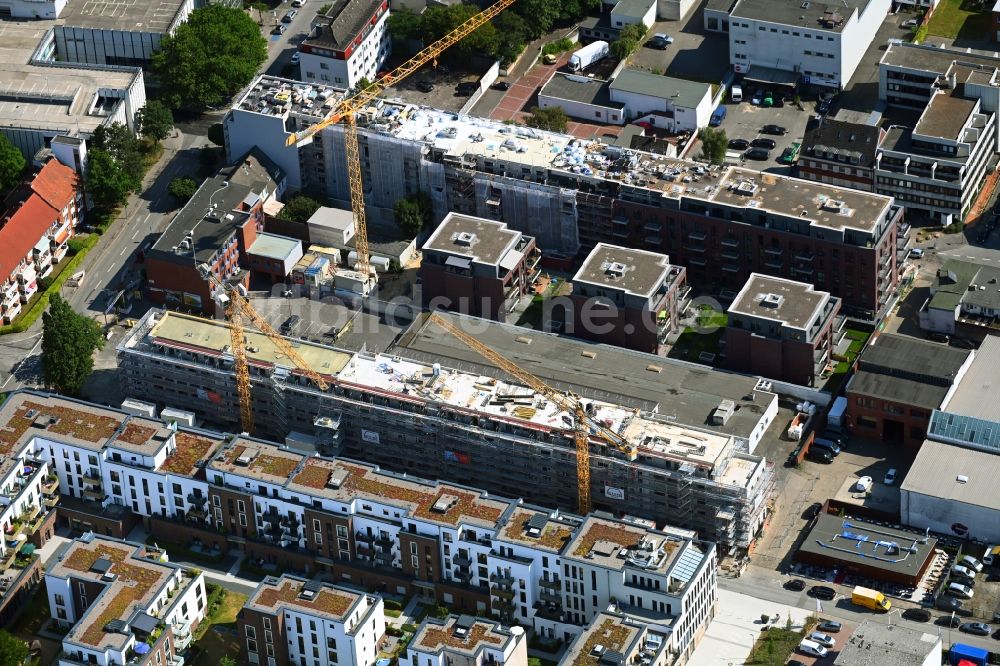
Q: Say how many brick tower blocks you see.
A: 3